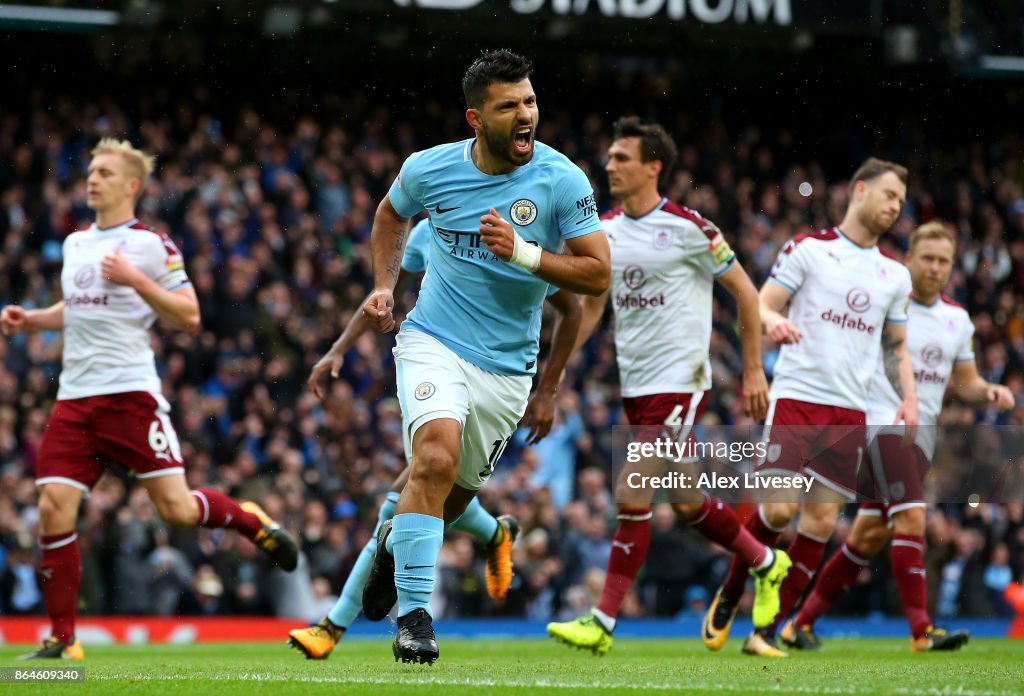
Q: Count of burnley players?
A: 4